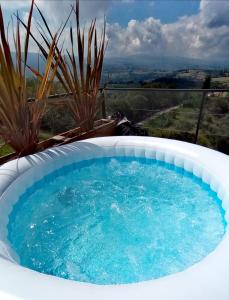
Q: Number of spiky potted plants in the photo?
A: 2